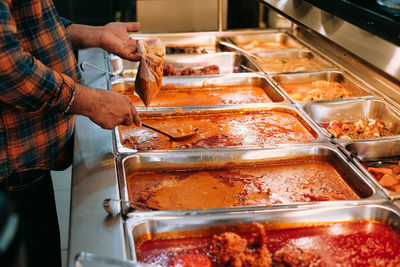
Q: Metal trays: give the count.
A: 11